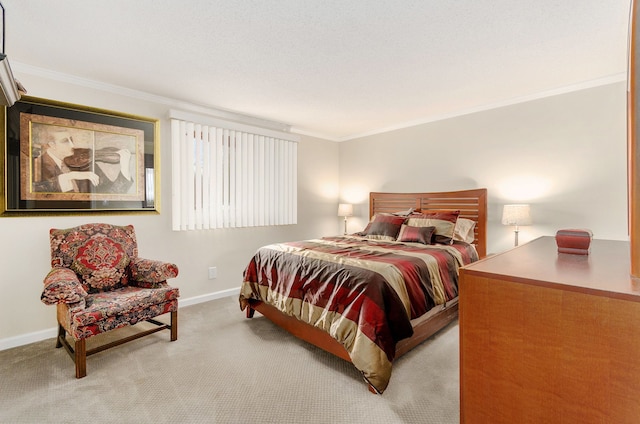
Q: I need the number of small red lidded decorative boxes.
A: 1